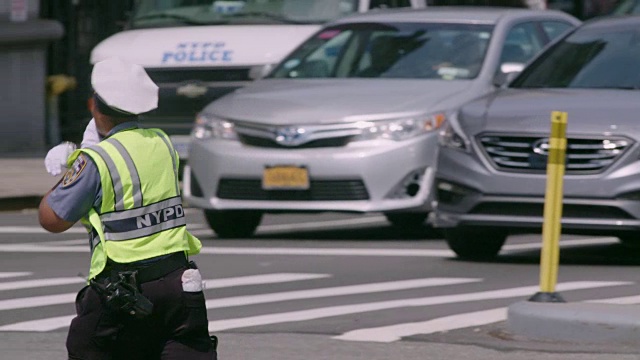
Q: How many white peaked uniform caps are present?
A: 1